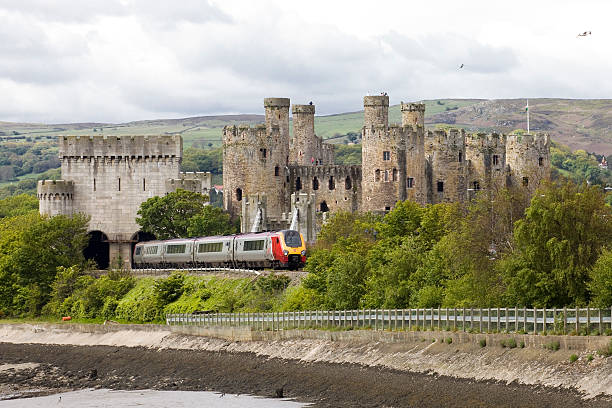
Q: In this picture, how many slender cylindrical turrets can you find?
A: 4